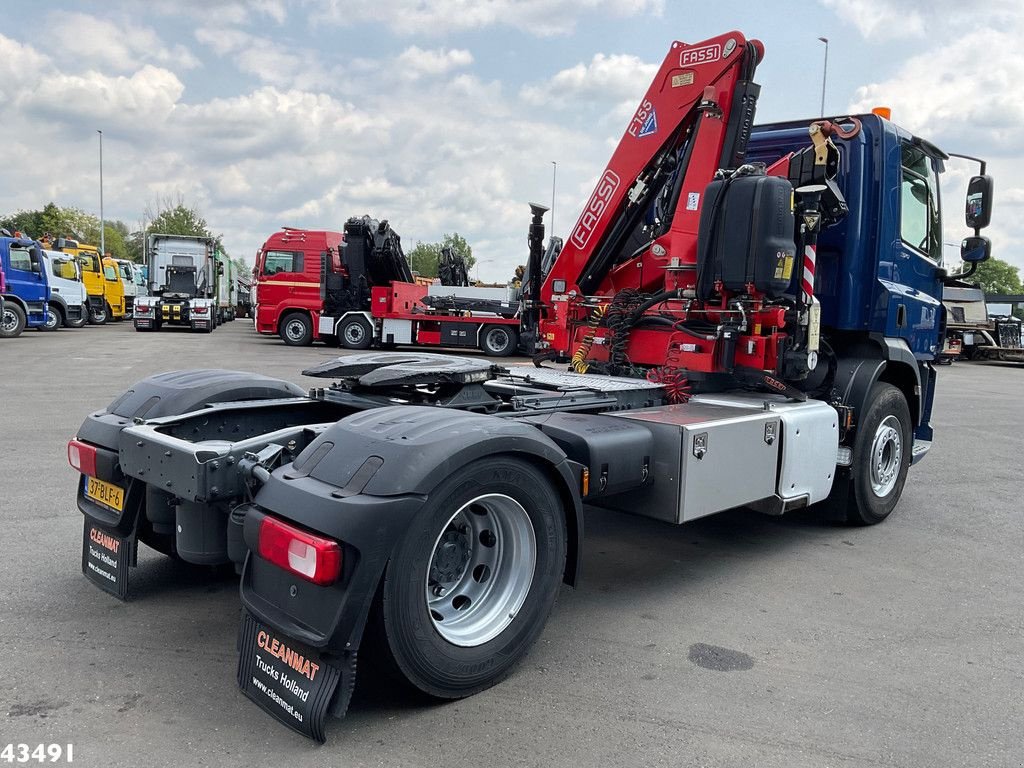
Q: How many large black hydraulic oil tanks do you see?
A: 1